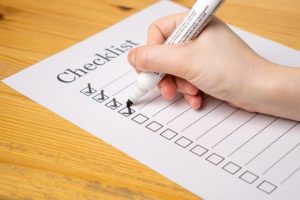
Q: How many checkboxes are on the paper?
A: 13